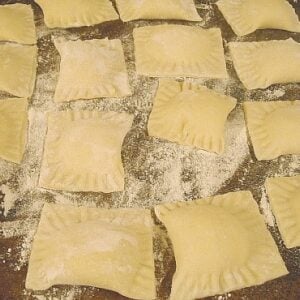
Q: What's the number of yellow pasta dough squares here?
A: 15